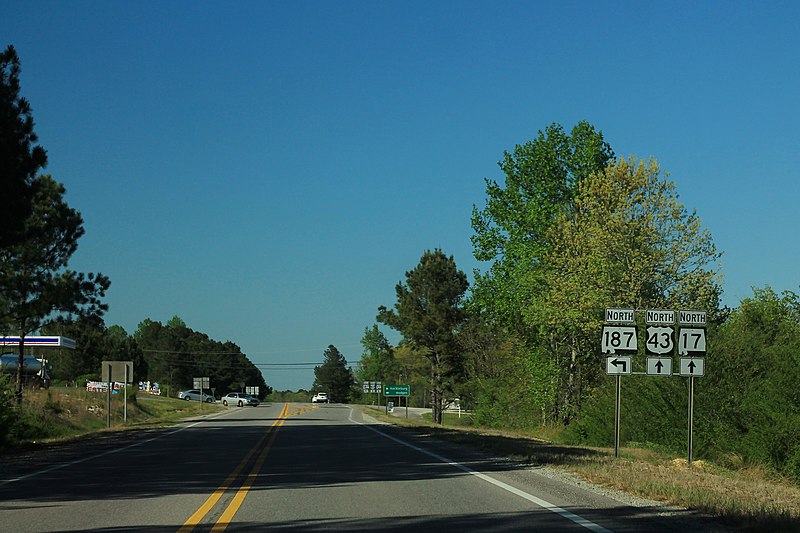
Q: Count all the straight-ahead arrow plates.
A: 2